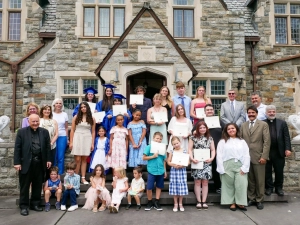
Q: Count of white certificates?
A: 11